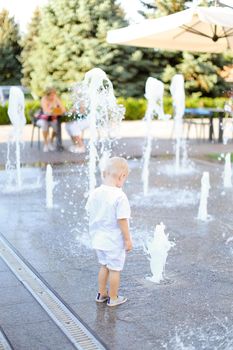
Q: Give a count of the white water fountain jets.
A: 8